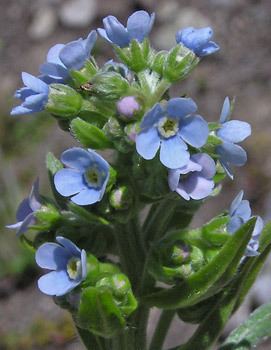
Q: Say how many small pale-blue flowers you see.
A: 11